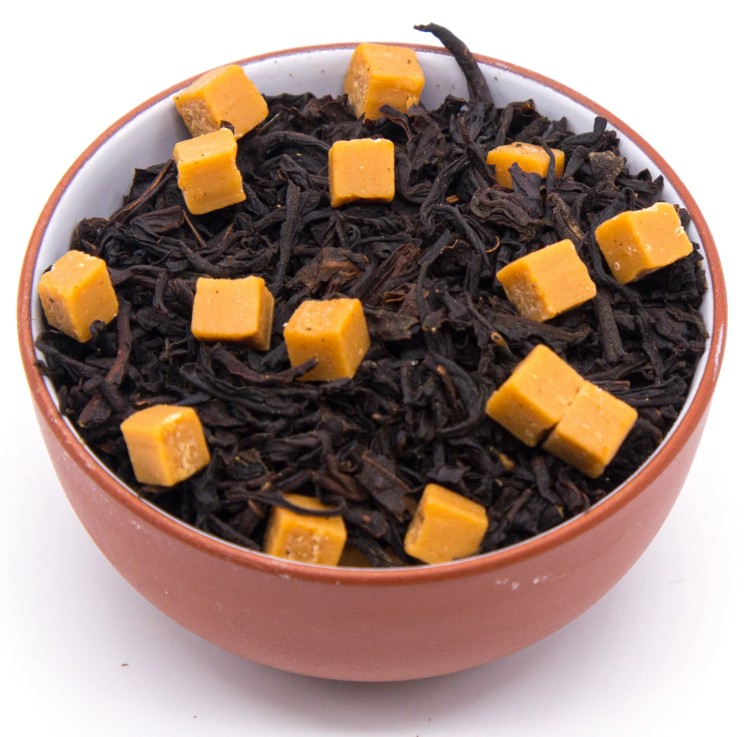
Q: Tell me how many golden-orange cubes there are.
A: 15